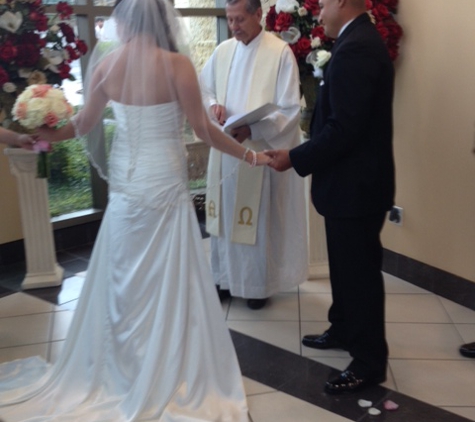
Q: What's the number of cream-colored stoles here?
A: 1